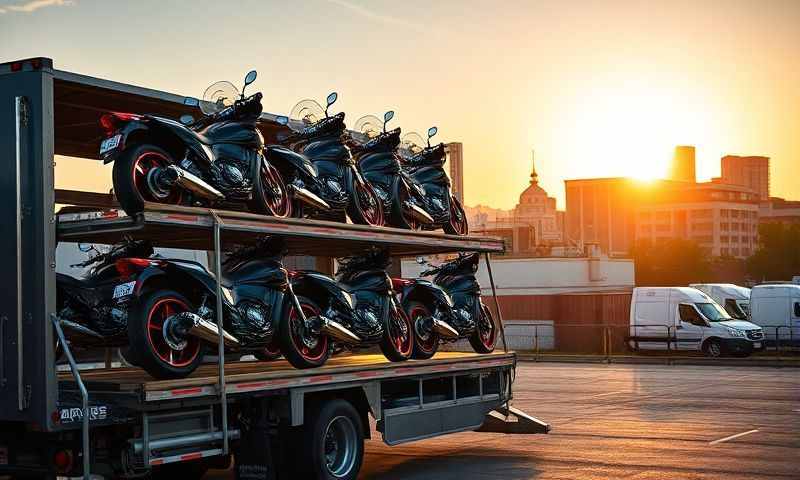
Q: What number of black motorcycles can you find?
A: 8